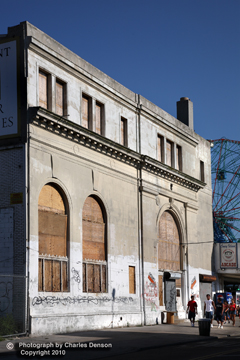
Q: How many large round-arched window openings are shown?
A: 3